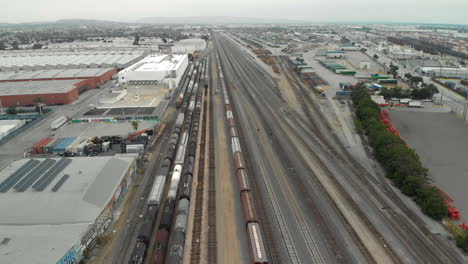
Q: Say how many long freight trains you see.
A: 4